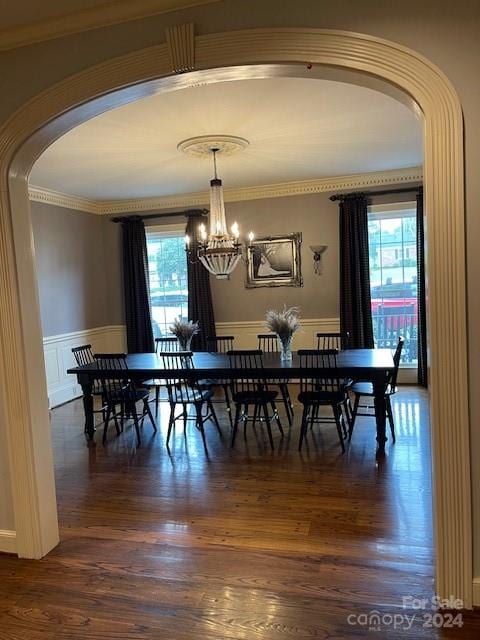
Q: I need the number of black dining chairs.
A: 10